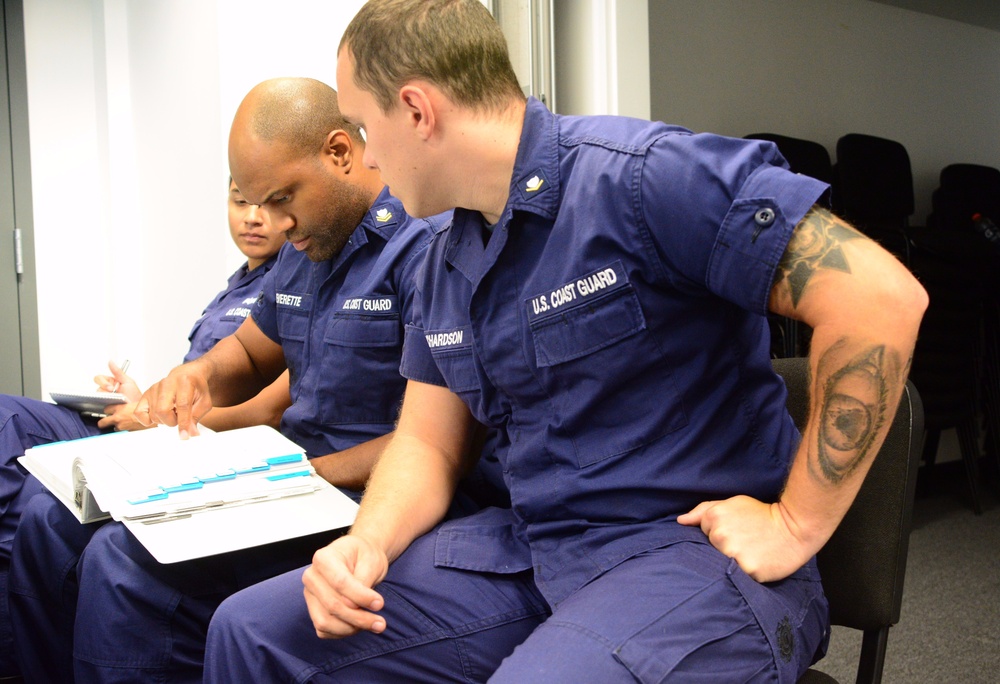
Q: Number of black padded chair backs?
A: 4